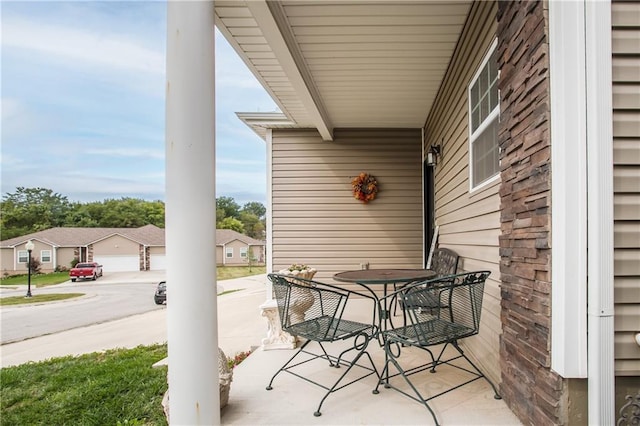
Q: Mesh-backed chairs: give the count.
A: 2